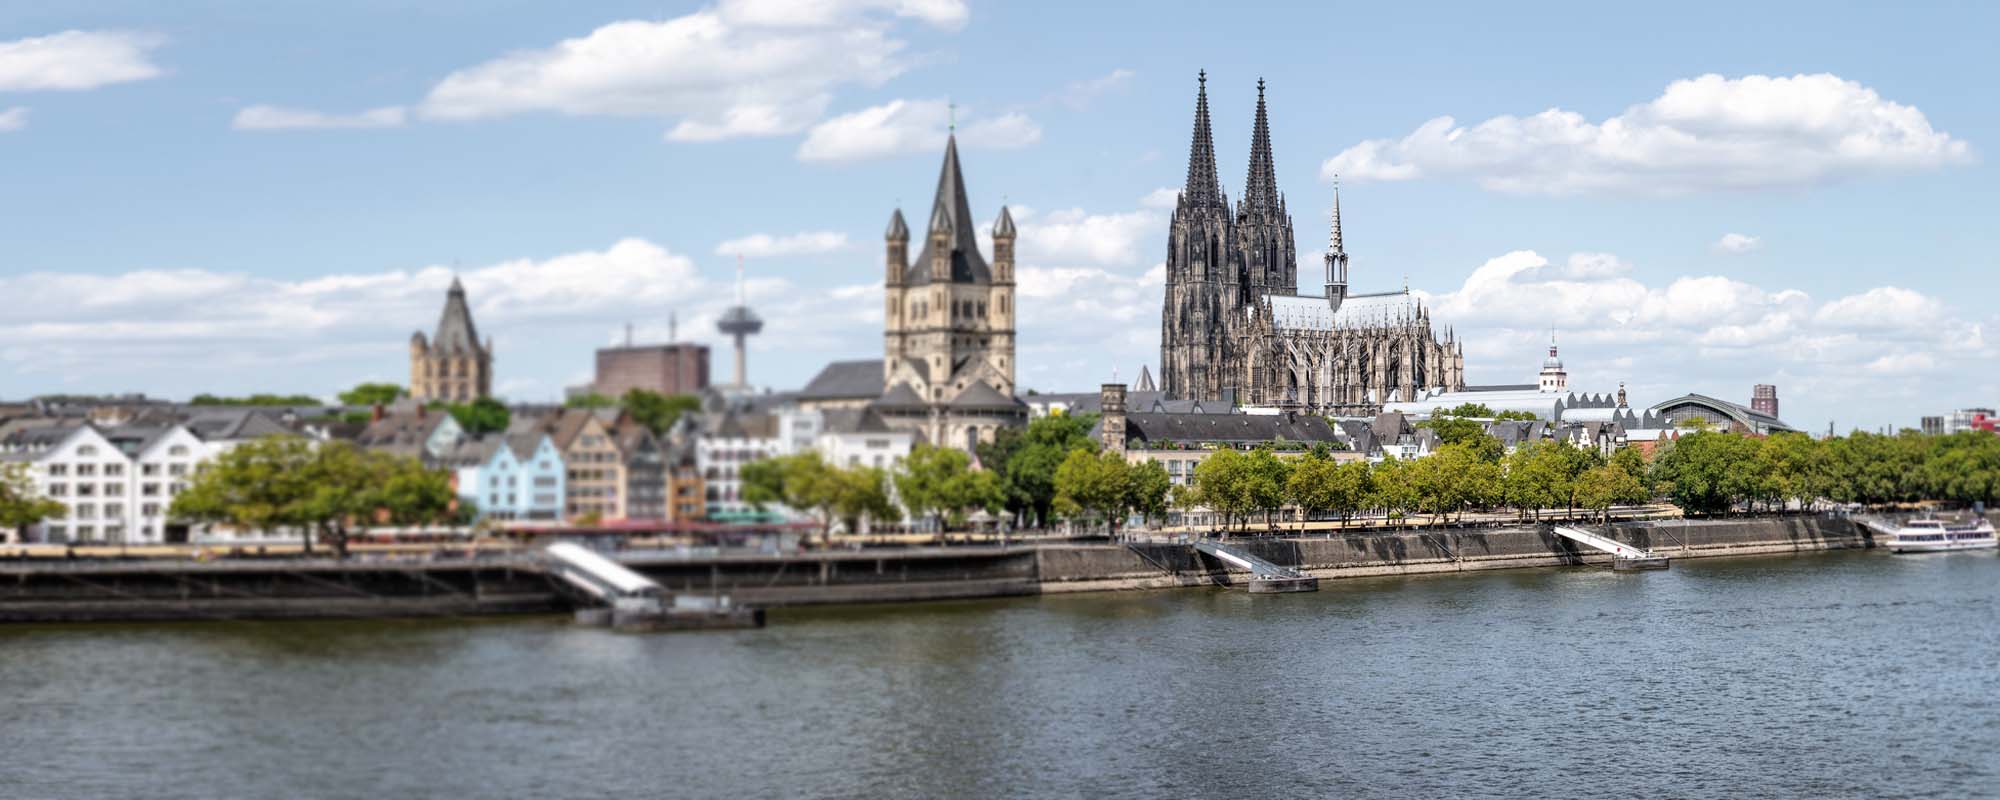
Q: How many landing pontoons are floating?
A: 3